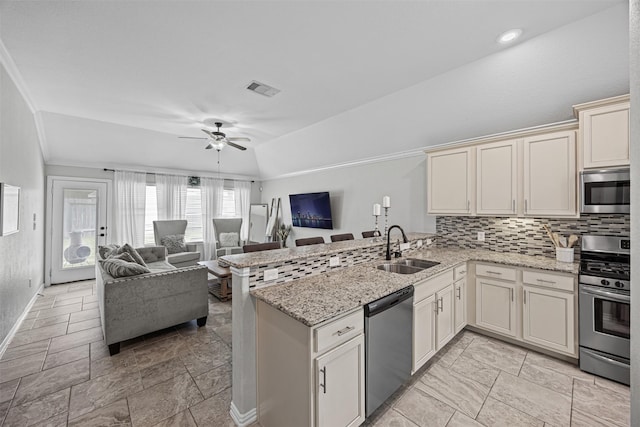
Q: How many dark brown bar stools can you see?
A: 4